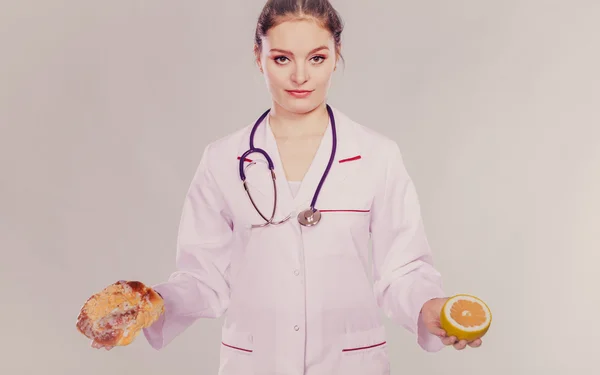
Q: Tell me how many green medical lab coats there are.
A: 0